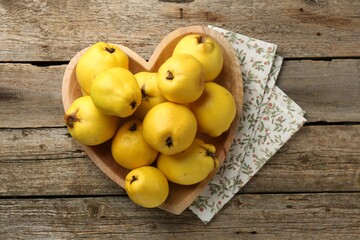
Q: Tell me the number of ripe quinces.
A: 11